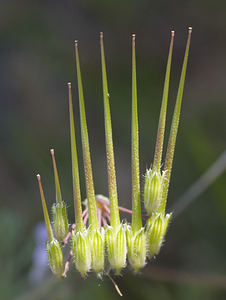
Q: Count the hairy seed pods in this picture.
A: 8